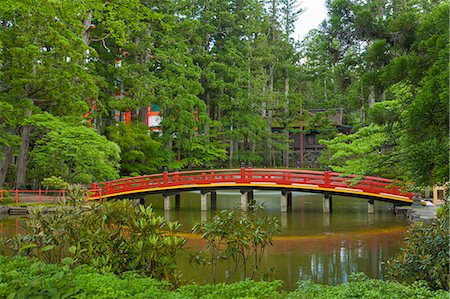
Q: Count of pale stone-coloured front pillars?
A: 6